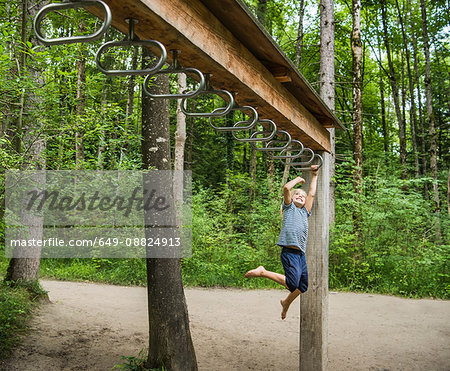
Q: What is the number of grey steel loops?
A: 10